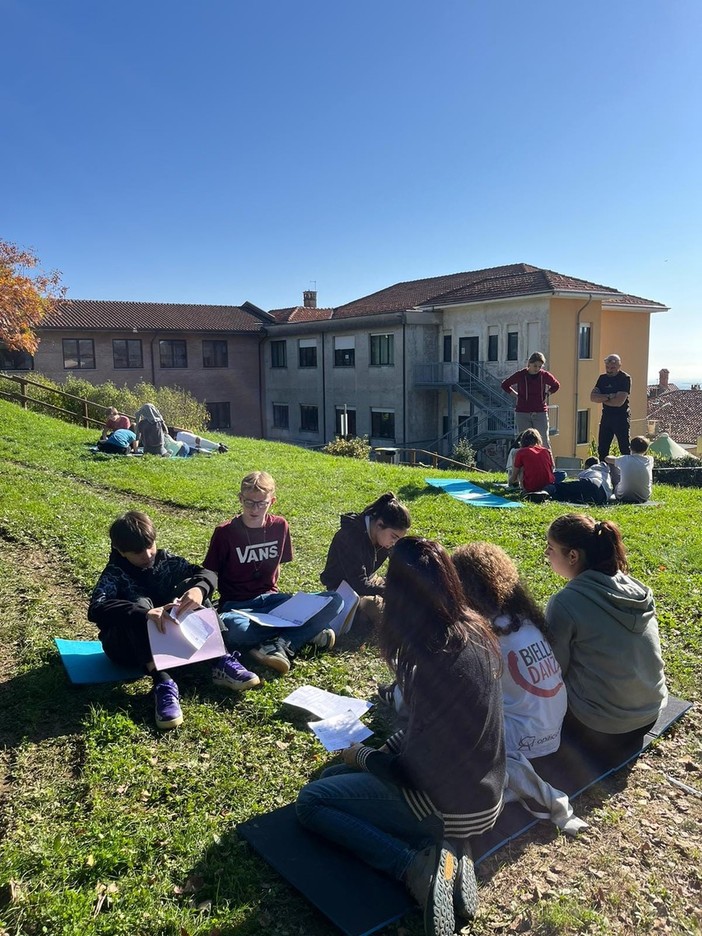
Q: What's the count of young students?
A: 15